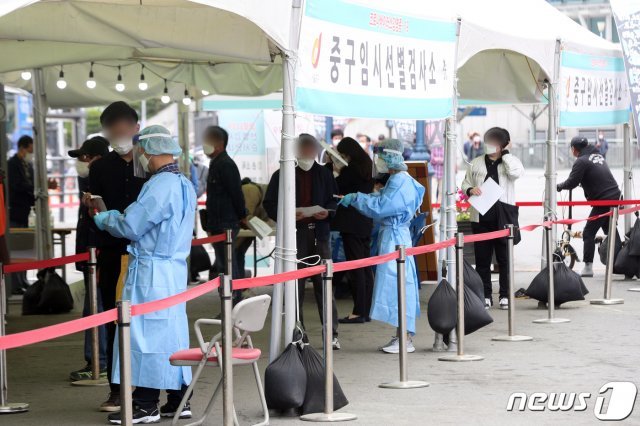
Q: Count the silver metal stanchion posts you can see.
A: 11